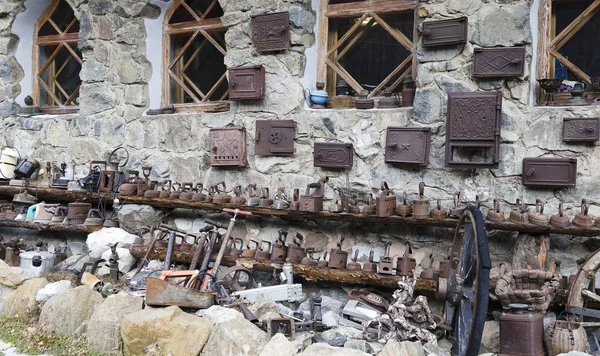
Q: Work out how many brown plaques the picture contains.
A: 11